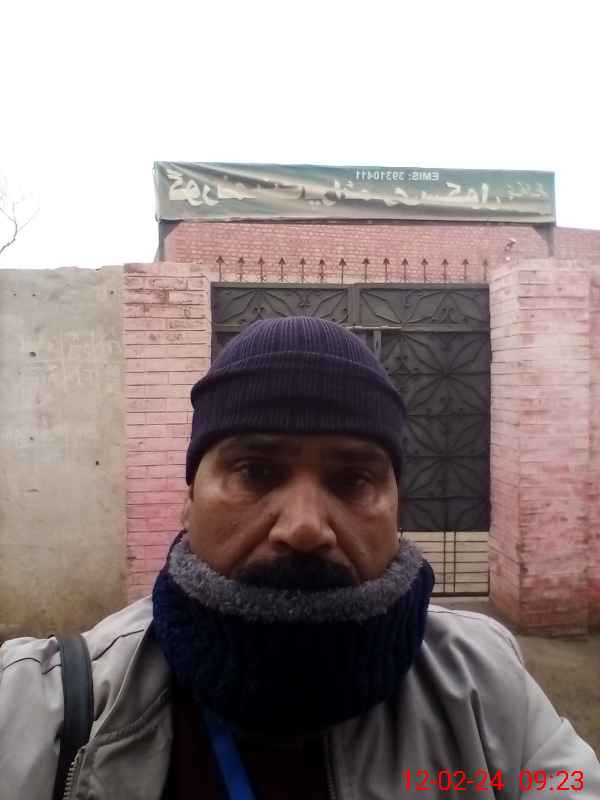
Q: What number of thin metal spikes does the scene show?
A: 14